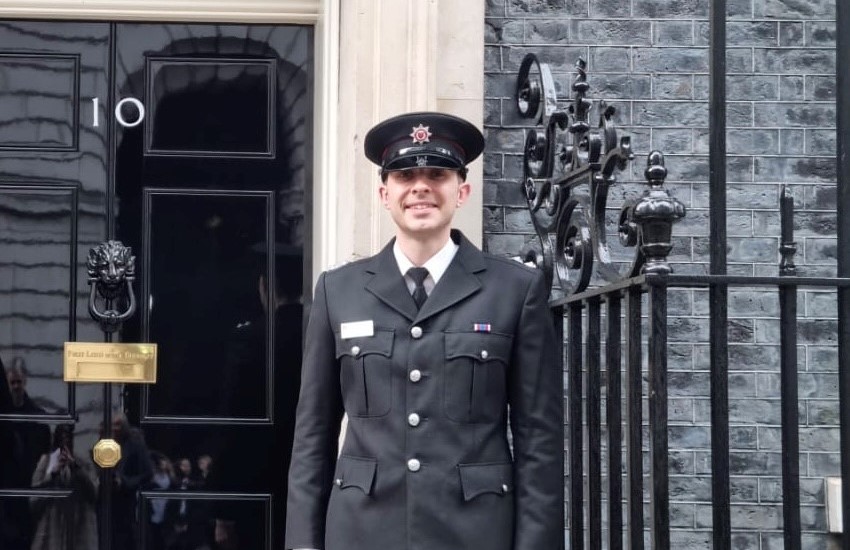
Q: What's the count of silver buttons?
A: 8